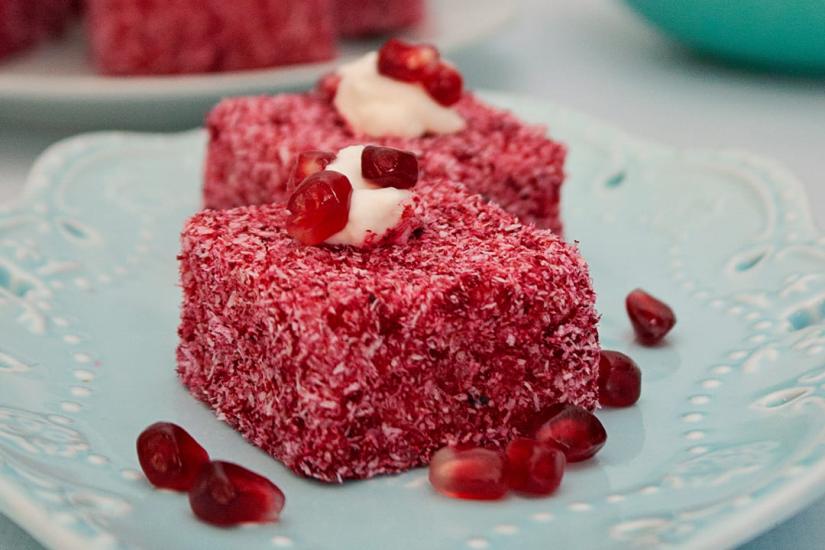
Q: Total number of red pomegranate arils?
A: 12